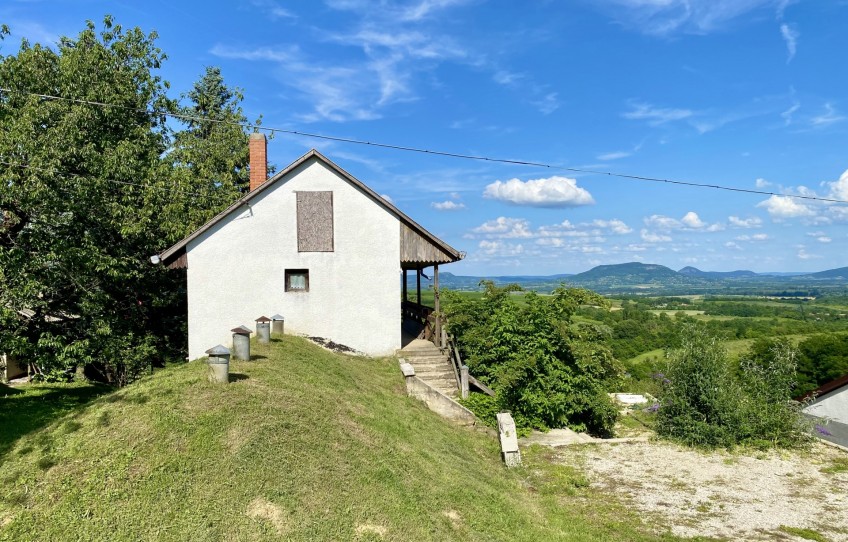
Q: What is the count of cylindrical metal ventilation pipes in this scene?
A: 4